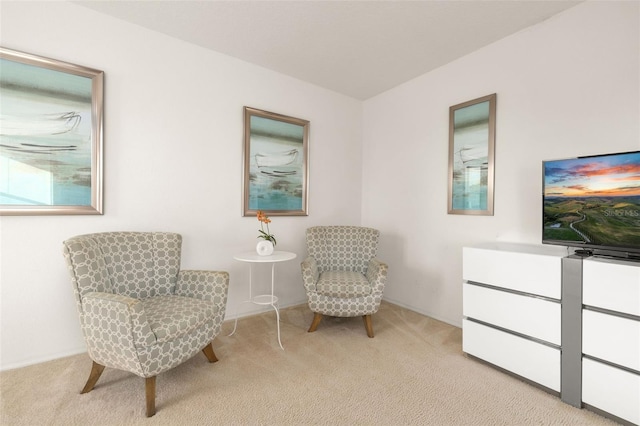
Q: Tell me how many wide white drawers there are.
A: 6